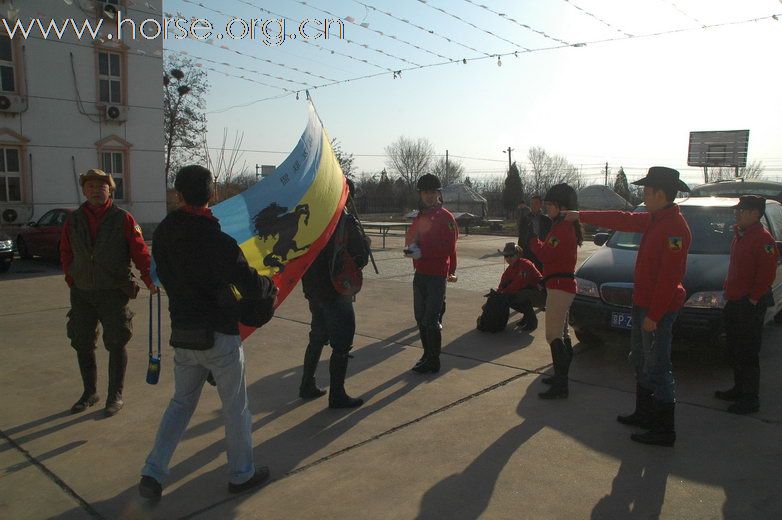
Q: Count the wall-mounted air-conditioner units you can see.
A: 4